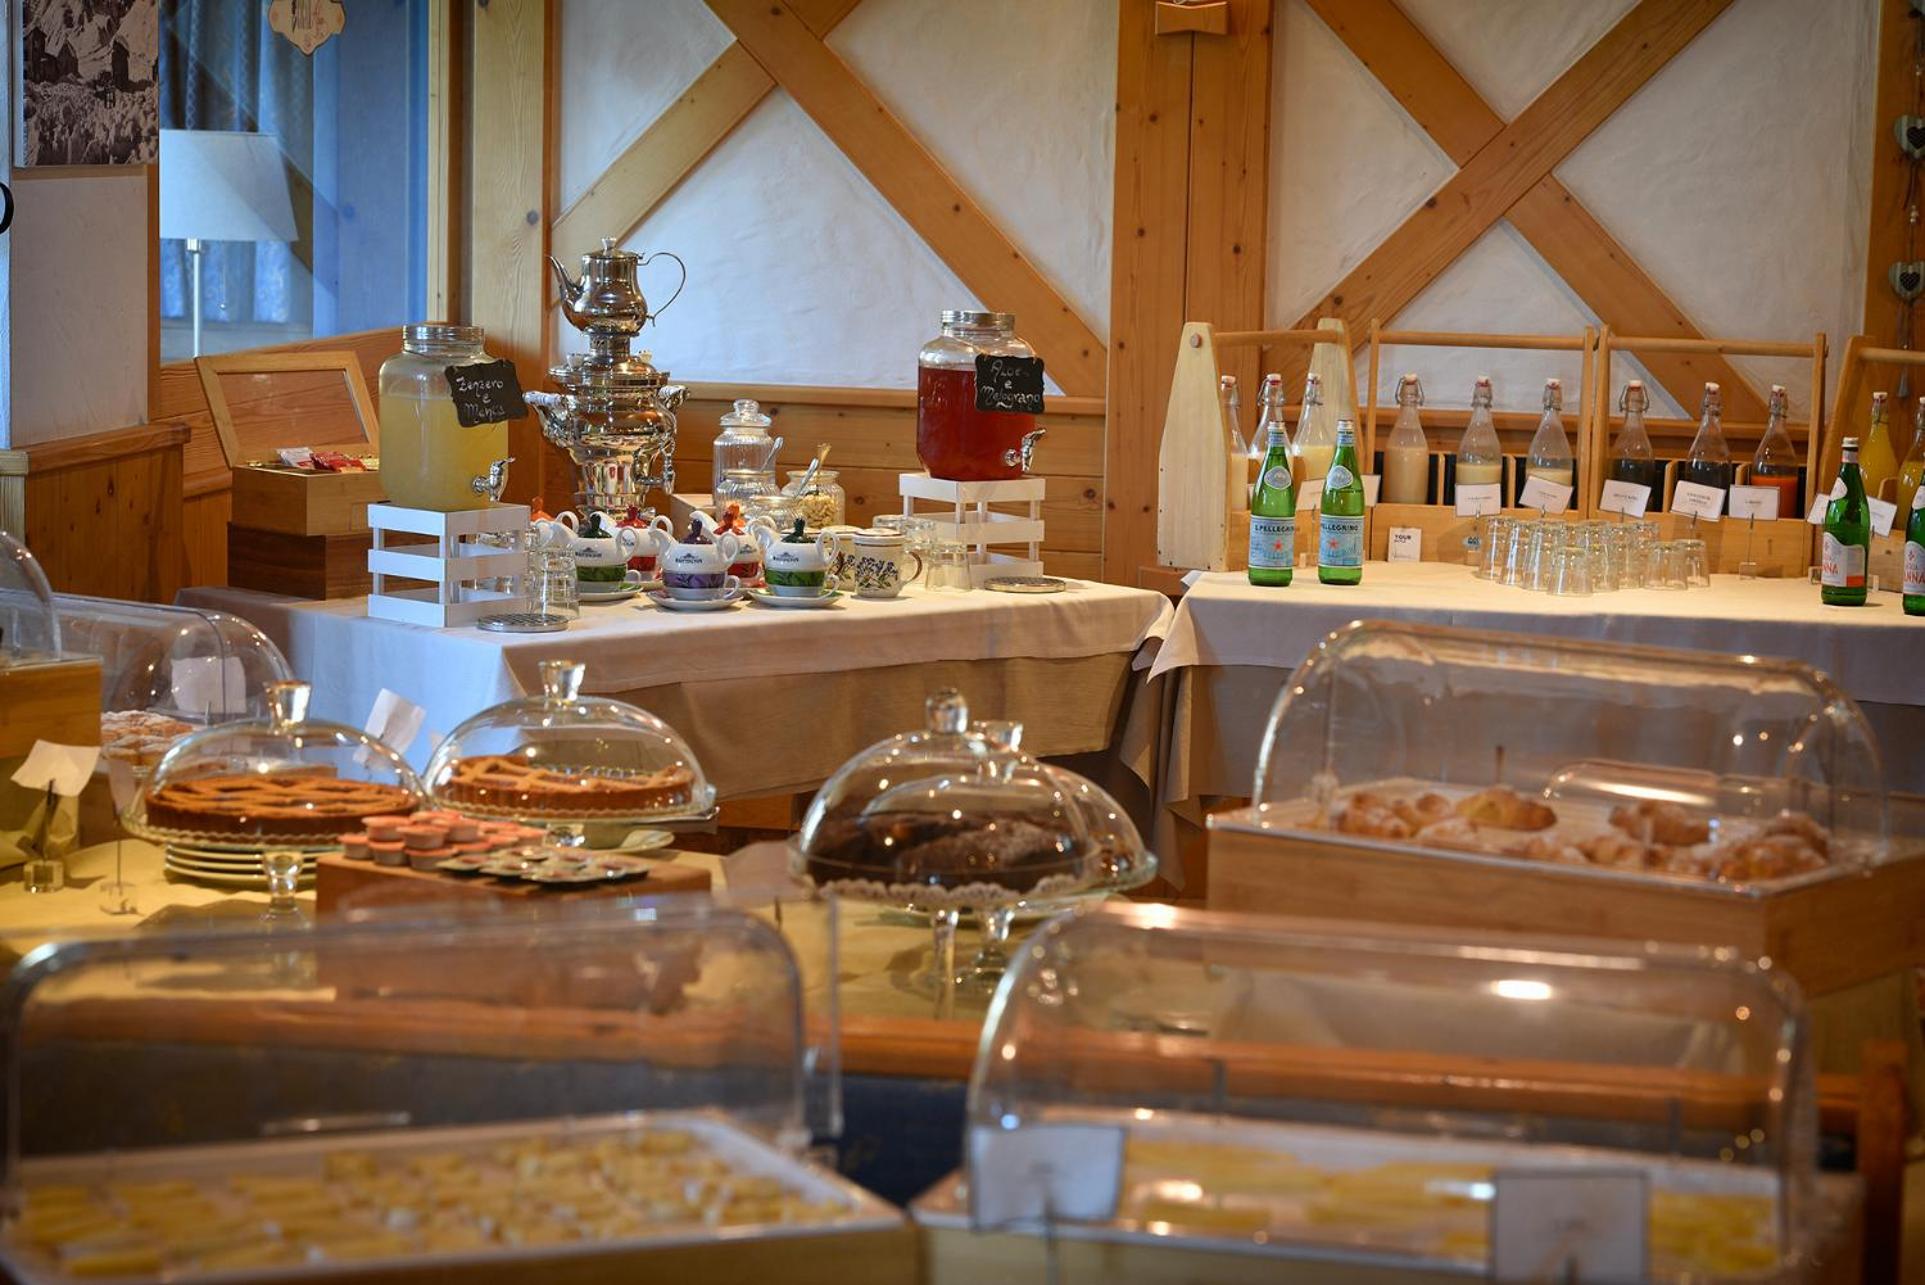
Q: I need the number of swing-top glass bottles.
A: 11